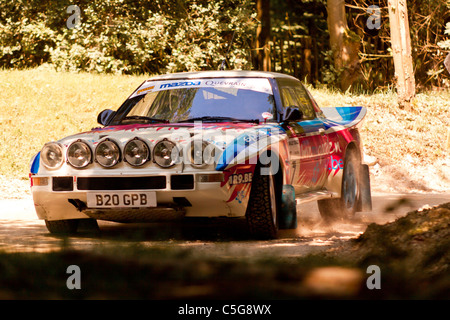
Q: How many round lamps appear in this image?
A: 6